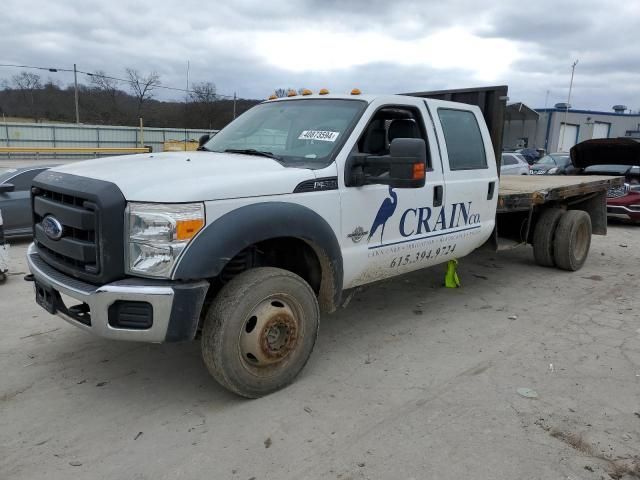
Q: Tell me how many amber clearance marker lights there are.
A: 5